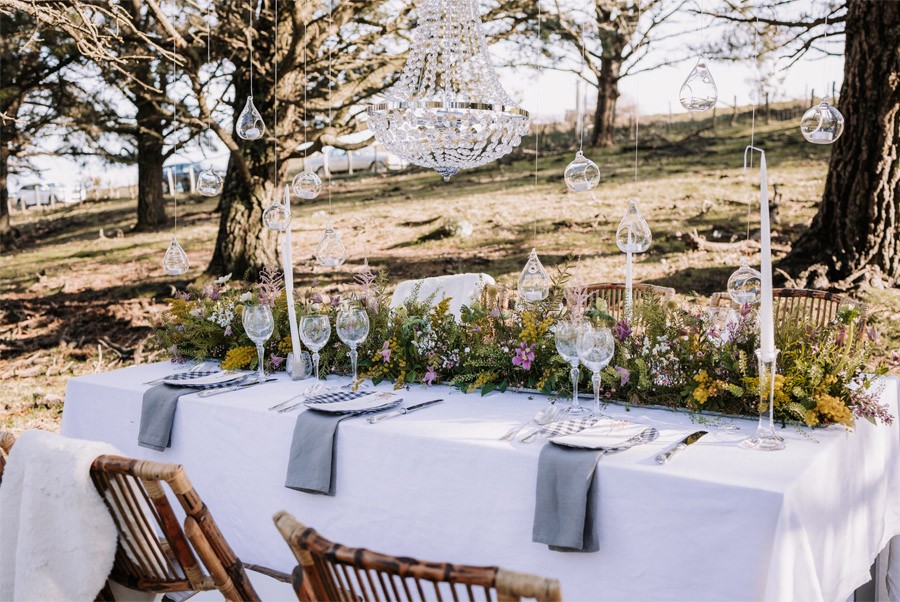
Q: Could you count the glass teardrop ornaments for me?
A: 6